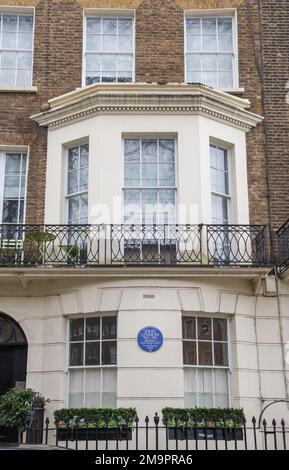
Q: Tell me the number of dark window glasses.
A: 12